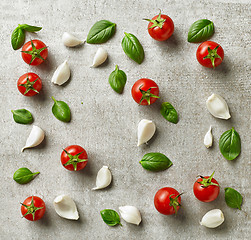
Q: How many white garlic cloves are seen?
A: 11